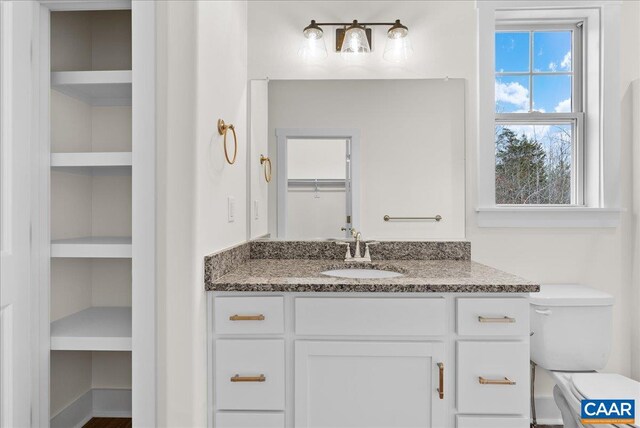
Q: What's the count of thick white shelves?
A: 4